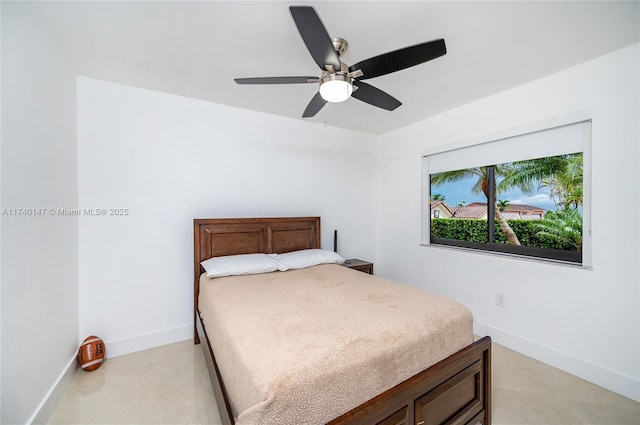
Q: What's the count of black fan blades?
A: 5